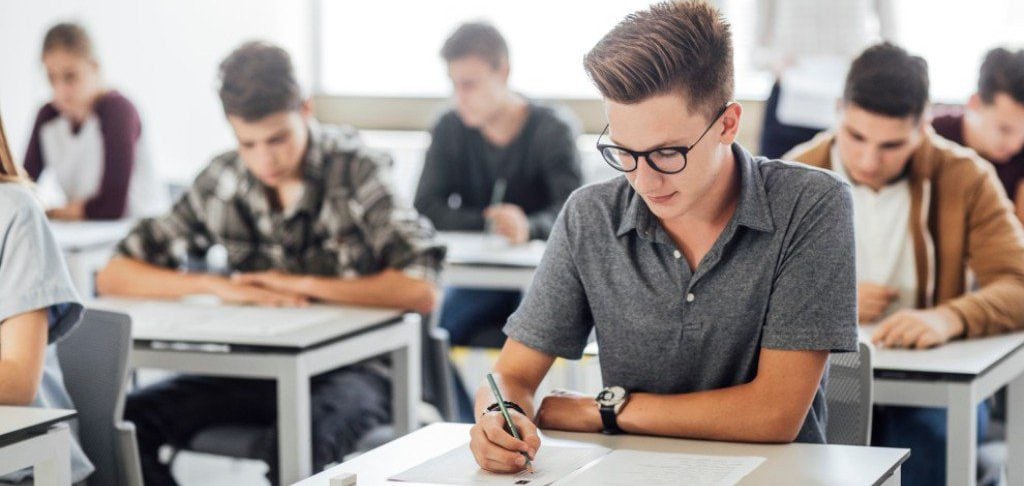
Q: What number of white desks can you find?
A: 6